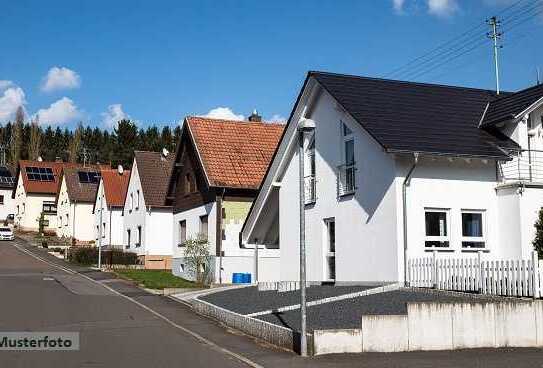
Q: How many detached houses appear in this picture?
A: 7